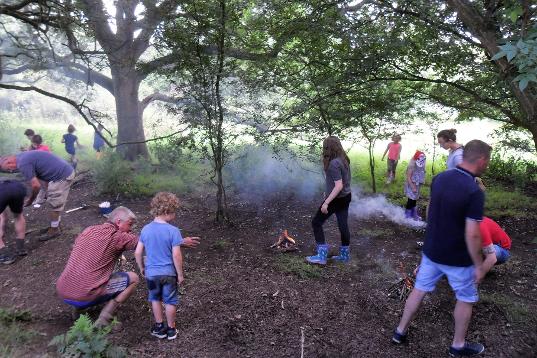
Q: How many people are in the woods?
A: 14